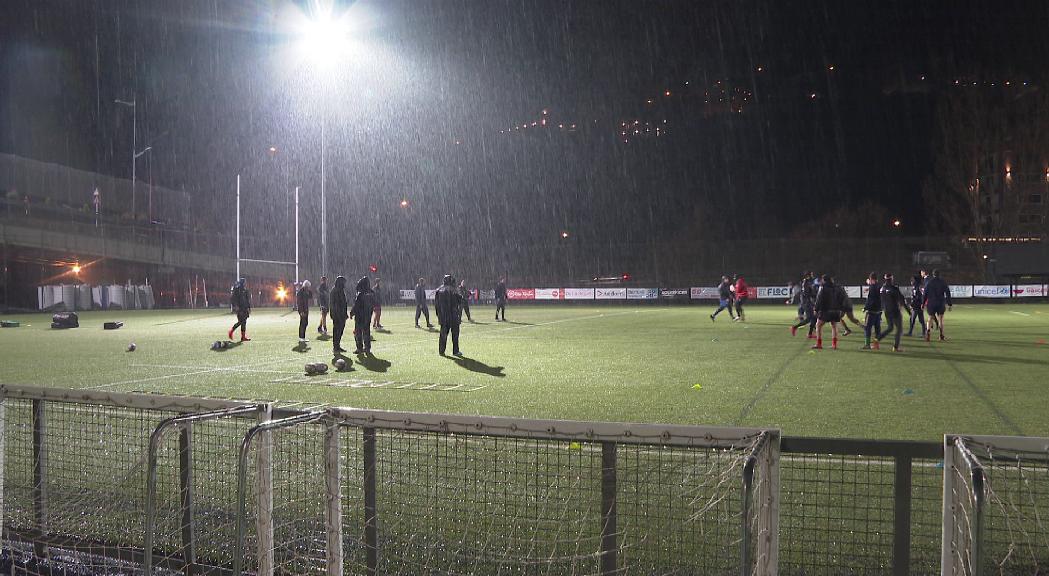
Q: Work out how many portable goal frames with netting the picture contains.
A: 3